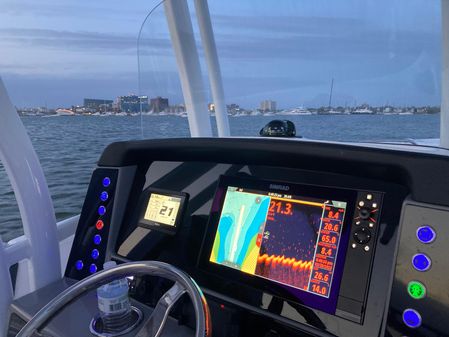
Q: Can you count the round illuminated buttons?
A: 12